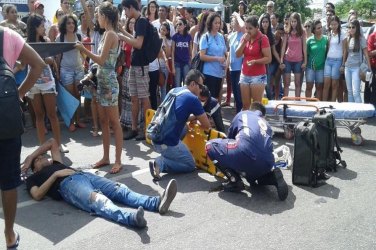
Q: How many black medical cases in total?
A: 2